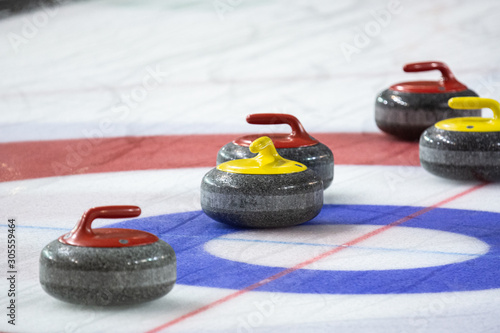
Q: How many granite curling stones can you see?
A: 5